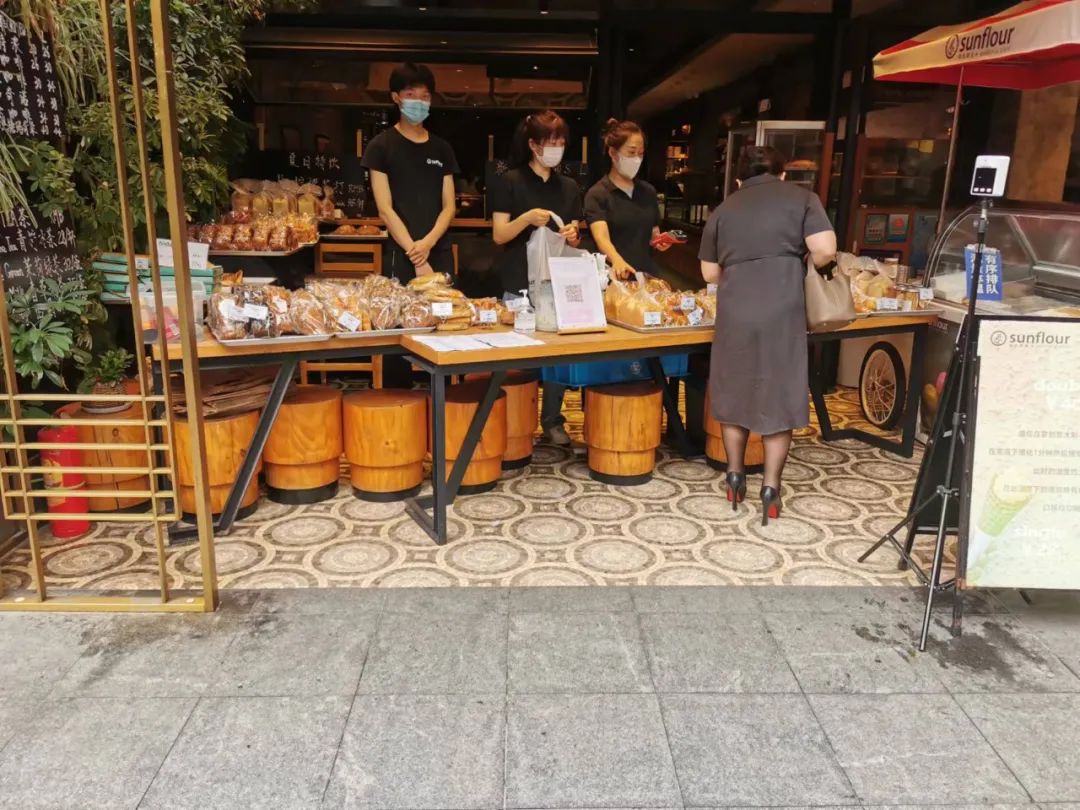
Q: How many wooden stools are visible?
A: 8